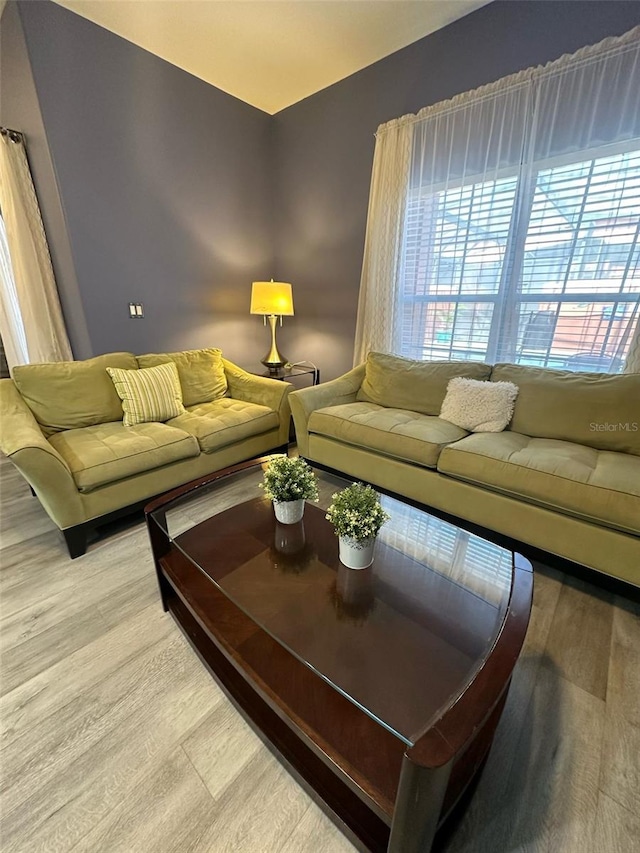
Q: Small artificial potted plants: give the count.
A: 2